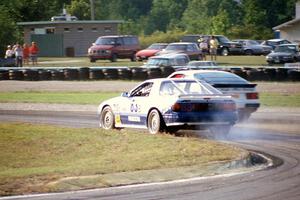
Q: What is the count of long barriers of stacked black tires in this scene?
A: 1